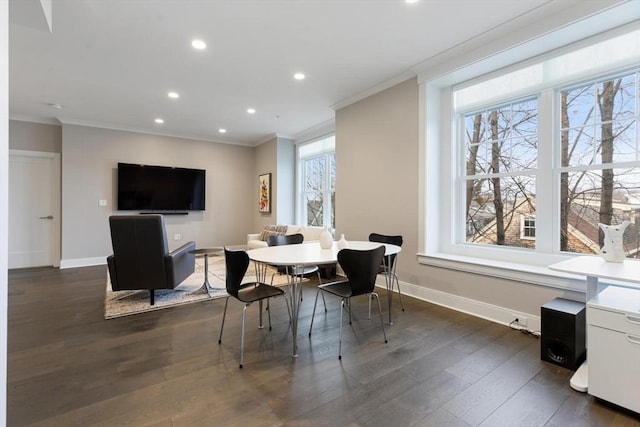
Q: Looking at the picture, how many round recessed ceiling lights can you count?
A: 7